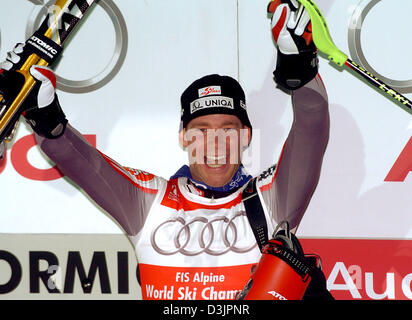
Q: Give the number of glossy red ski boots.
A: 1